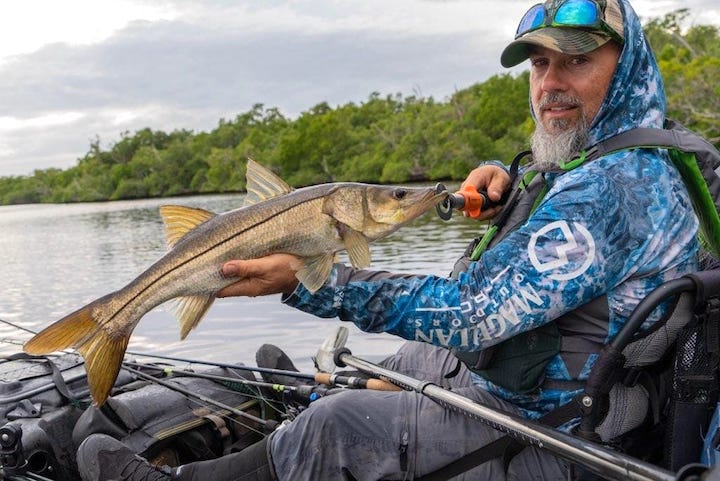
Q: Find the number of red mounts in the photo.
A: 0